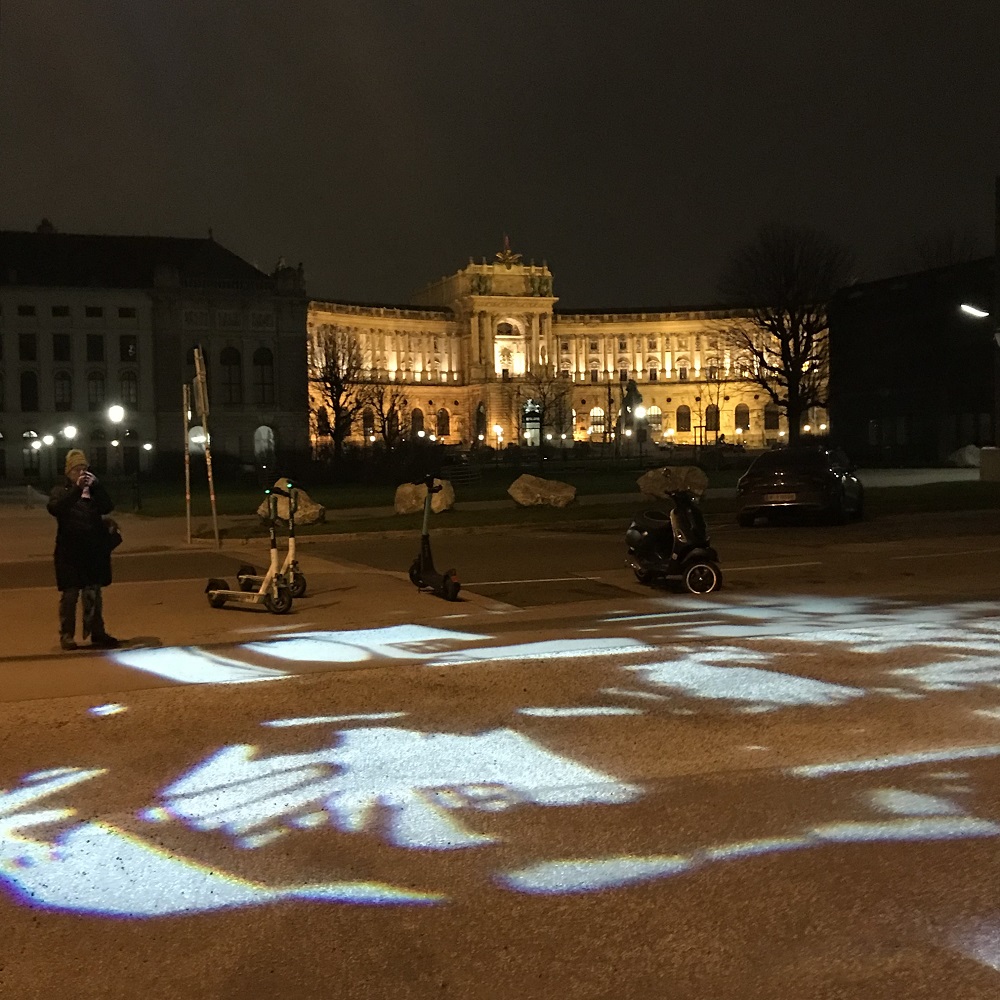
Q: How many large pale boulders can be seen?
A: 4